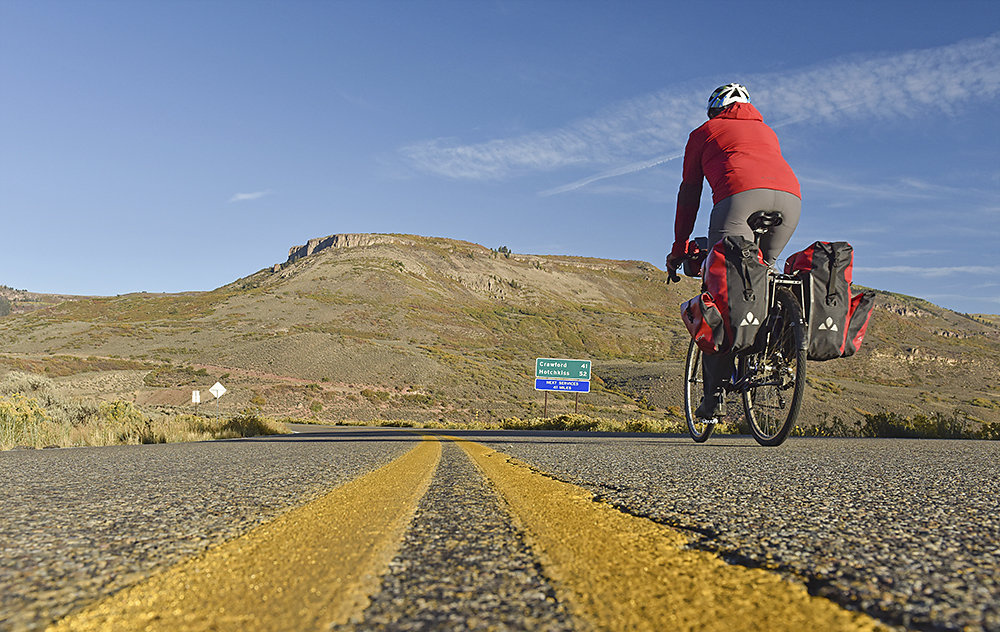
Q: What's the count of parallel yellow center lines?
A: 2